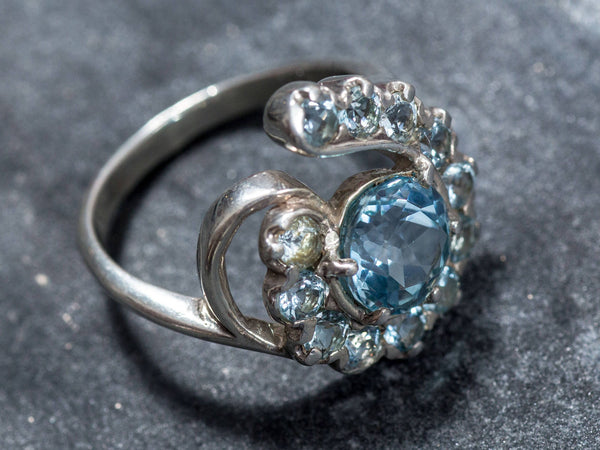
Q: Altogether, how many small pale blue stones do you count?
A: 12